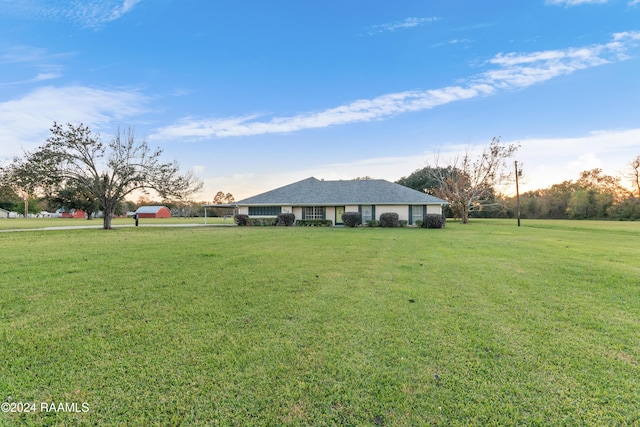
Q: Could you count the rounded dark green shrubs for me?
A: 5